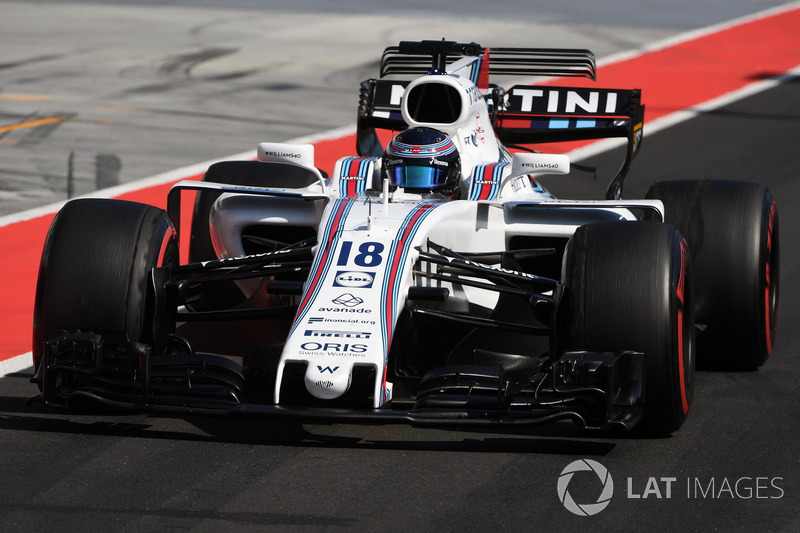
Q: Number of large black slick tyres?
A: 4